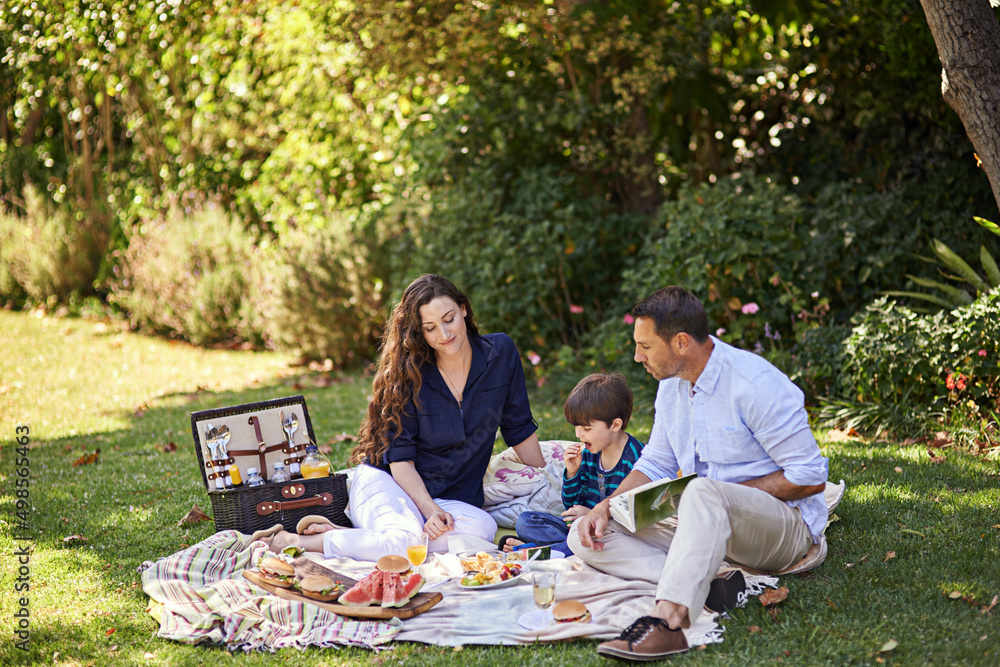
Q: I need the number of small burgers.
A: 4